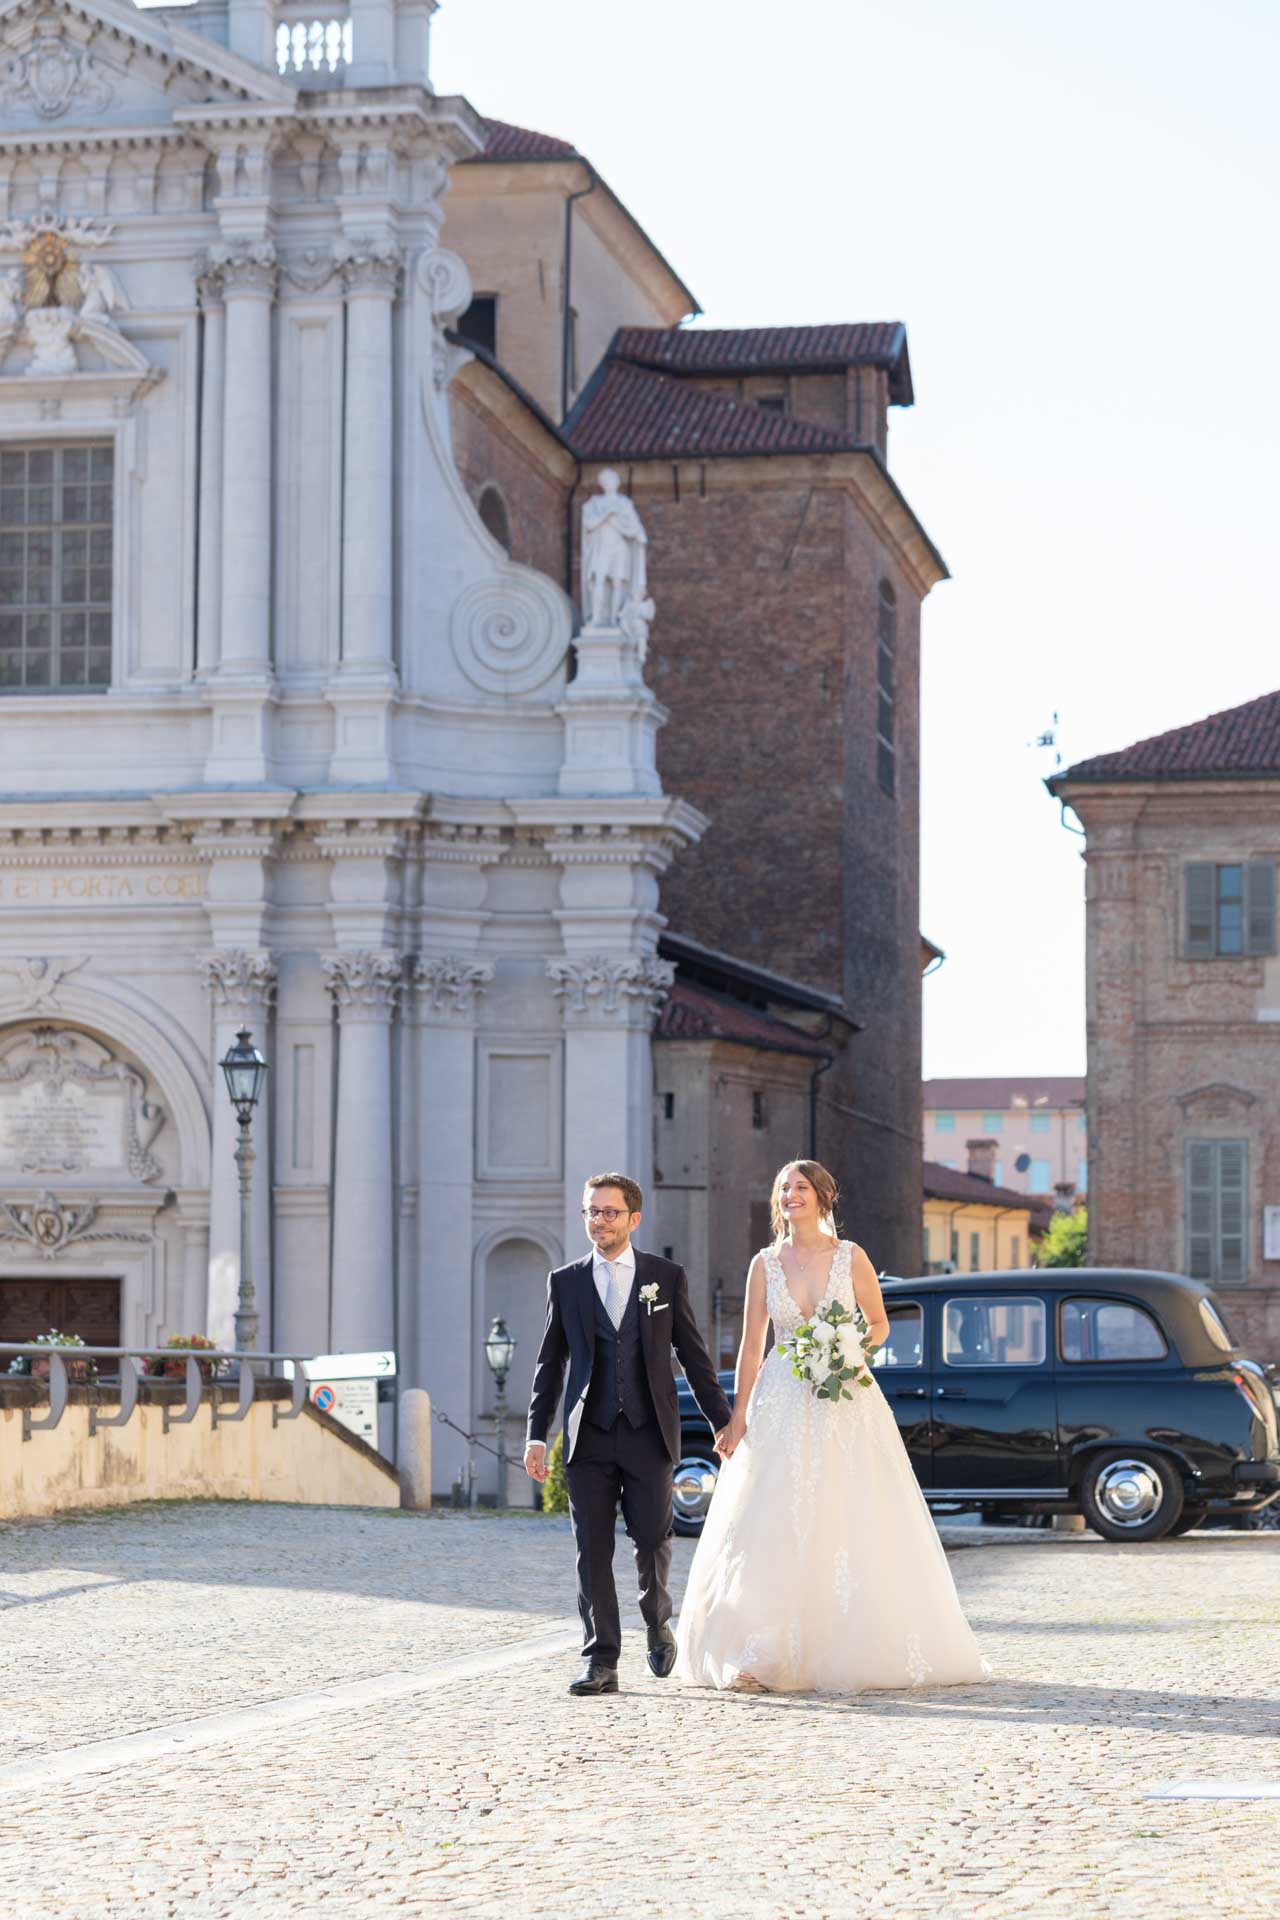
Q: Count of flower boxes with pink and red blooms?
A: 1